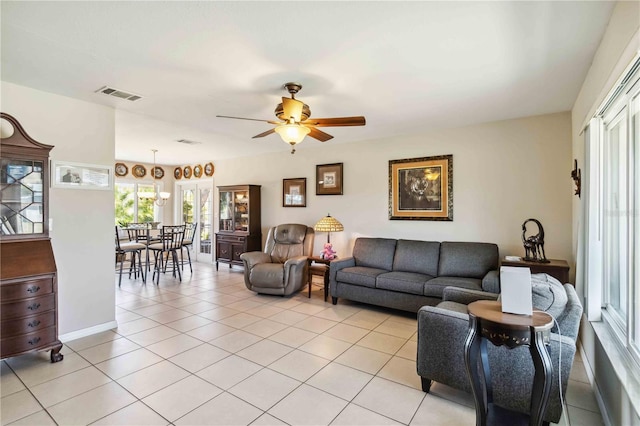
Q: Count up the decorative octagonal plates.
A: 7